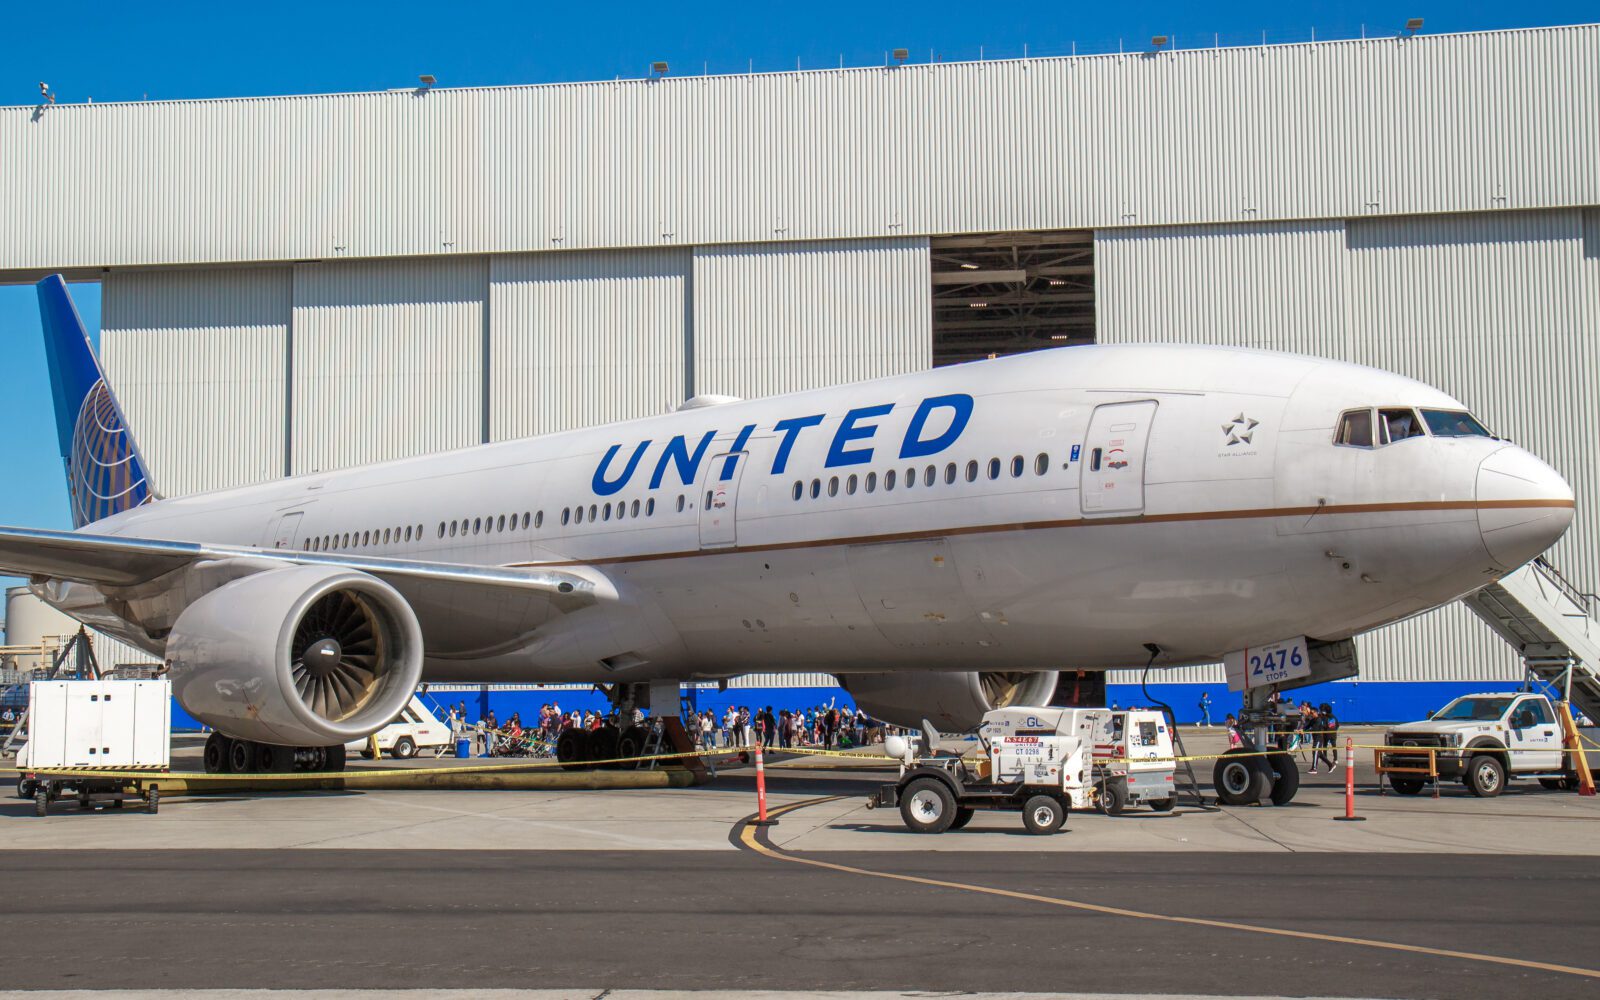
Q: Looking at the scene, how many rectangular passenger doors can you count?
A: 3